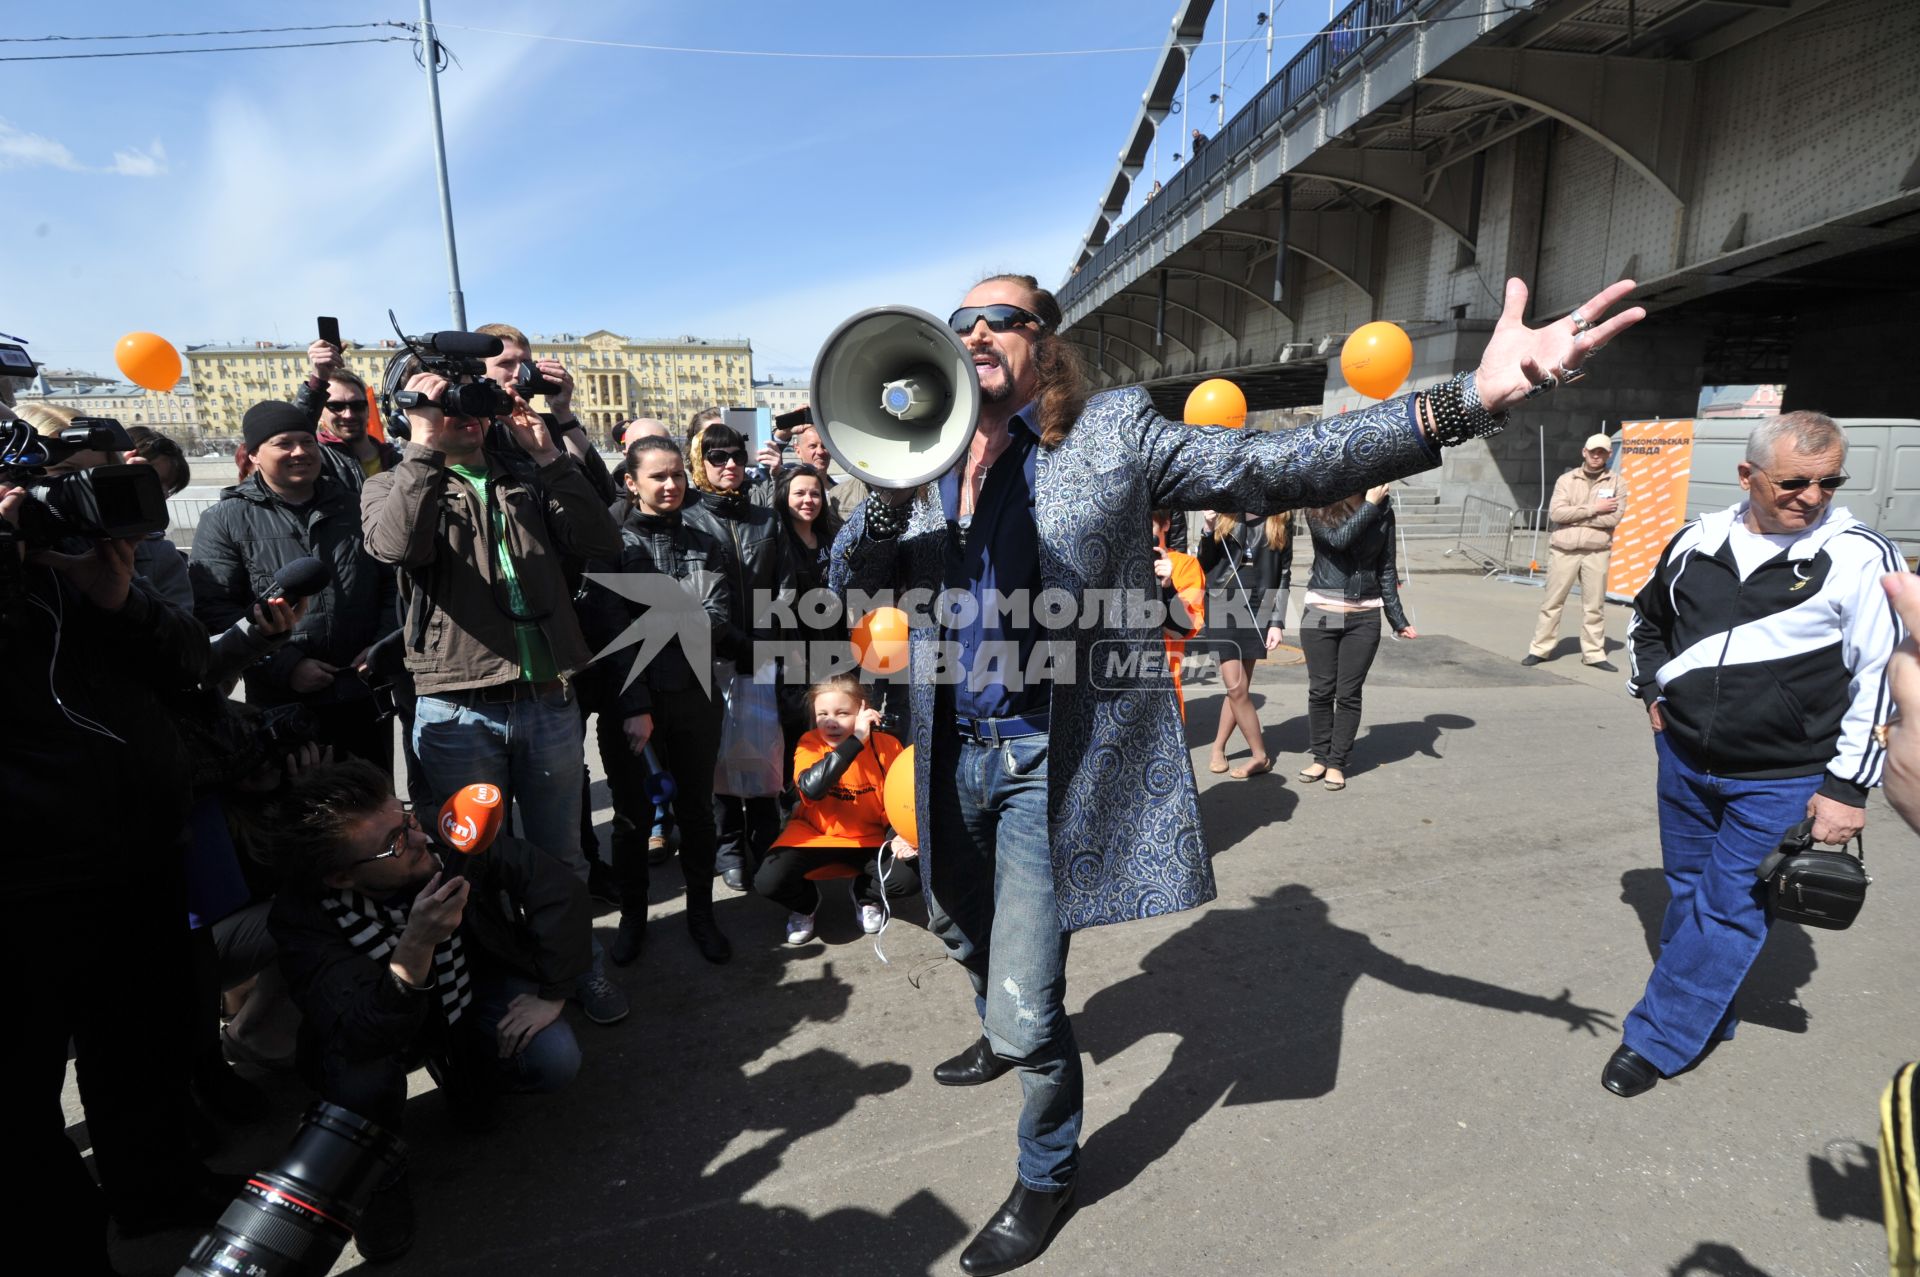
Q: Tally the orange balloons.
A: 5